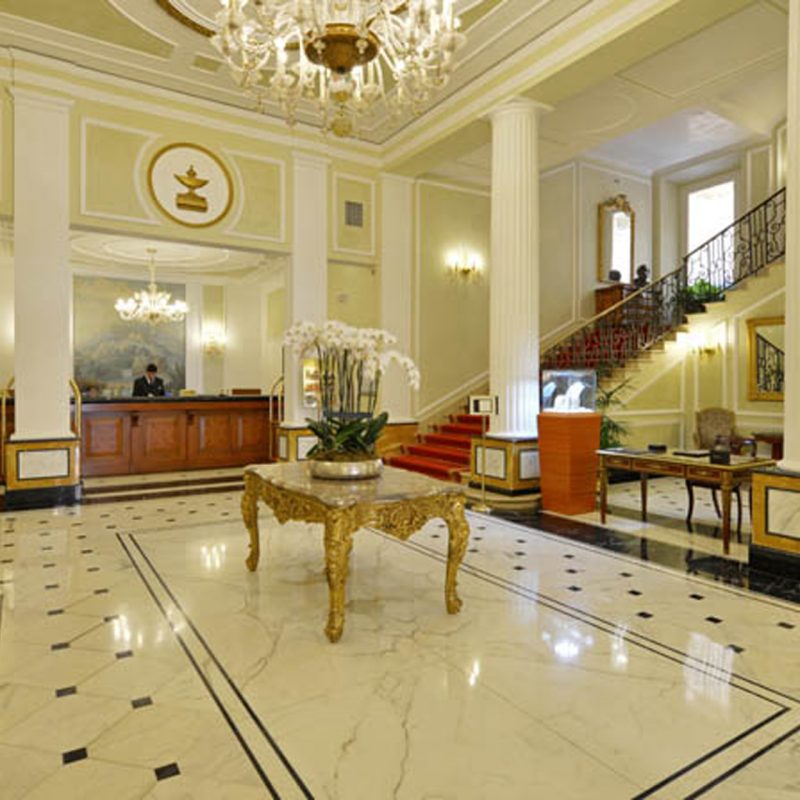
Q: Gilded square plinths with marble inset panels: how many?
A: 4